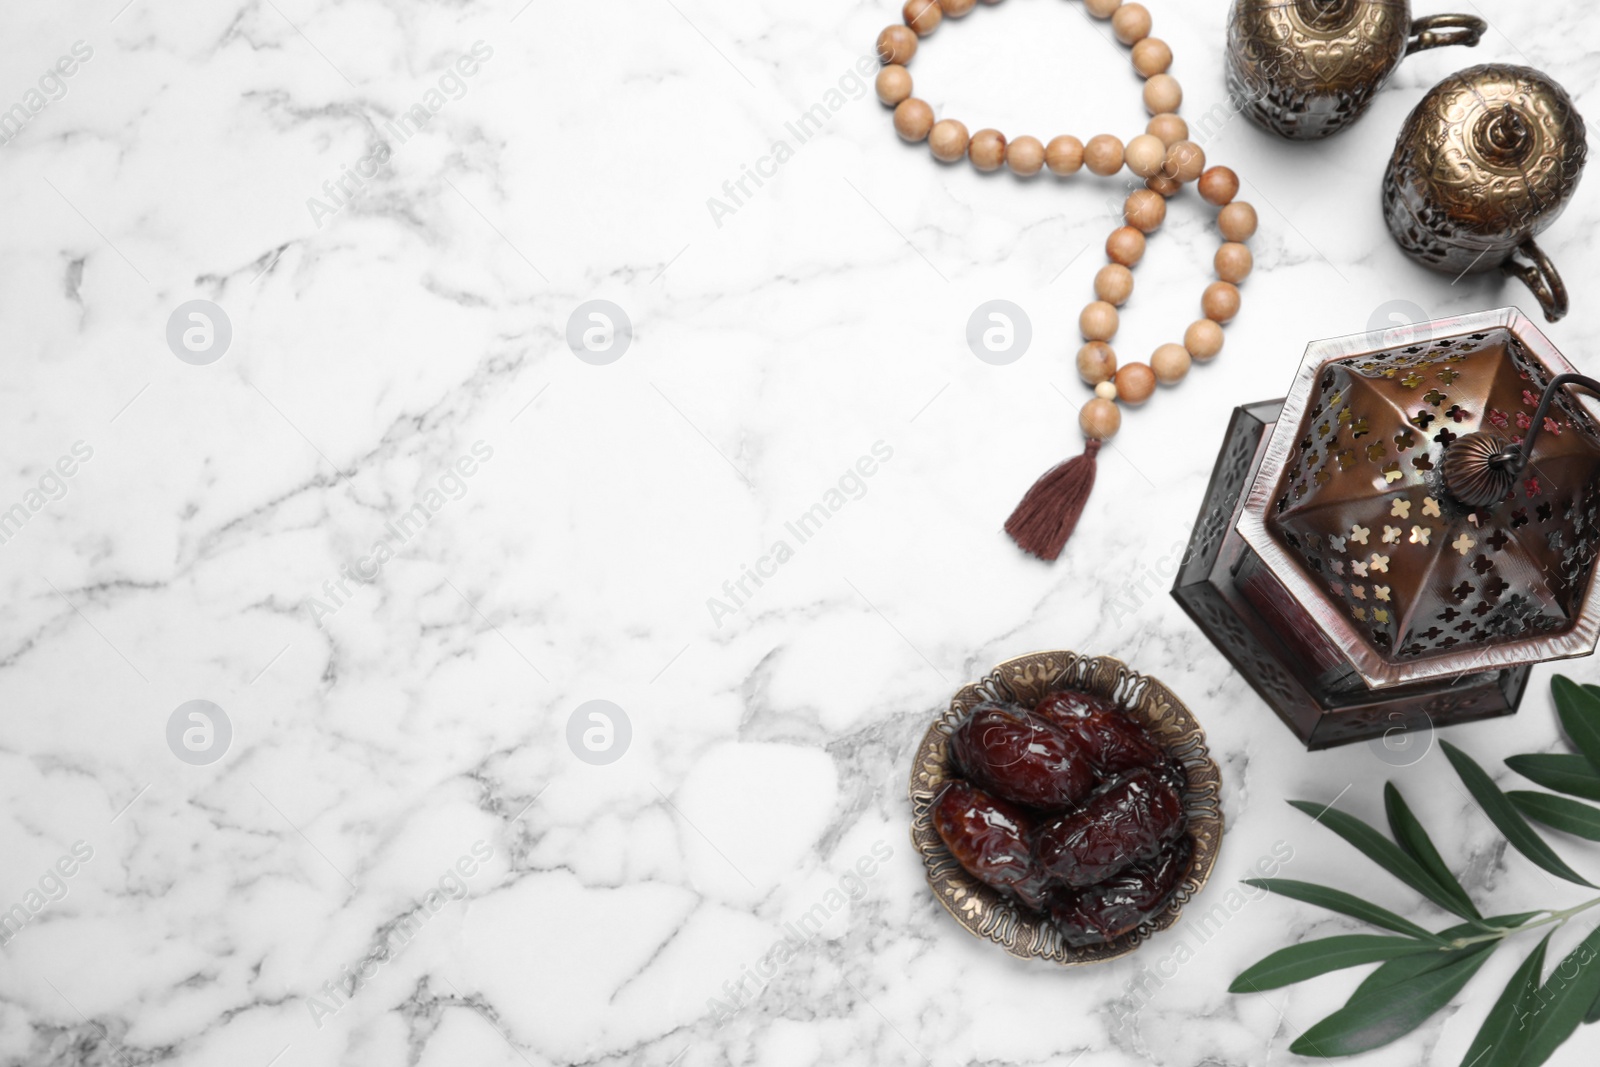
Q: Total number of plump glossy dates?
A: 5